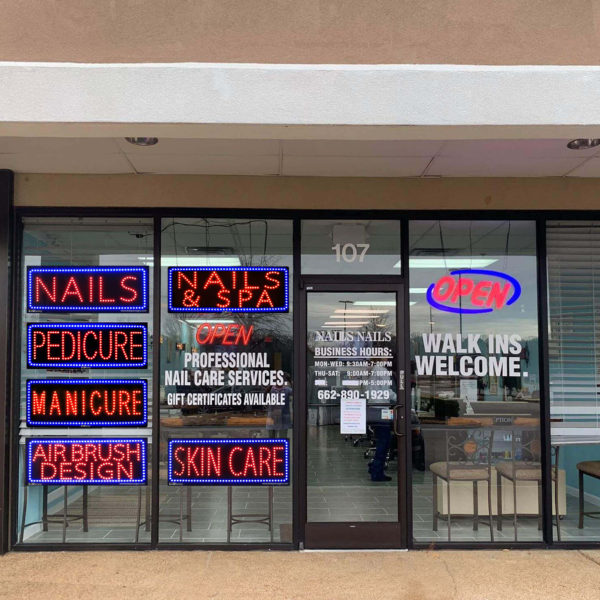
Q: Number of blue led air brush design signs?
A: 1